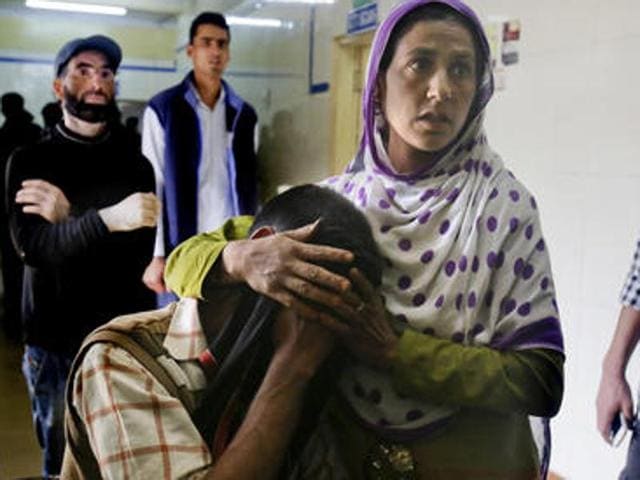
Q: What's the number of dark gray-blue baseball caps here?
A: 1